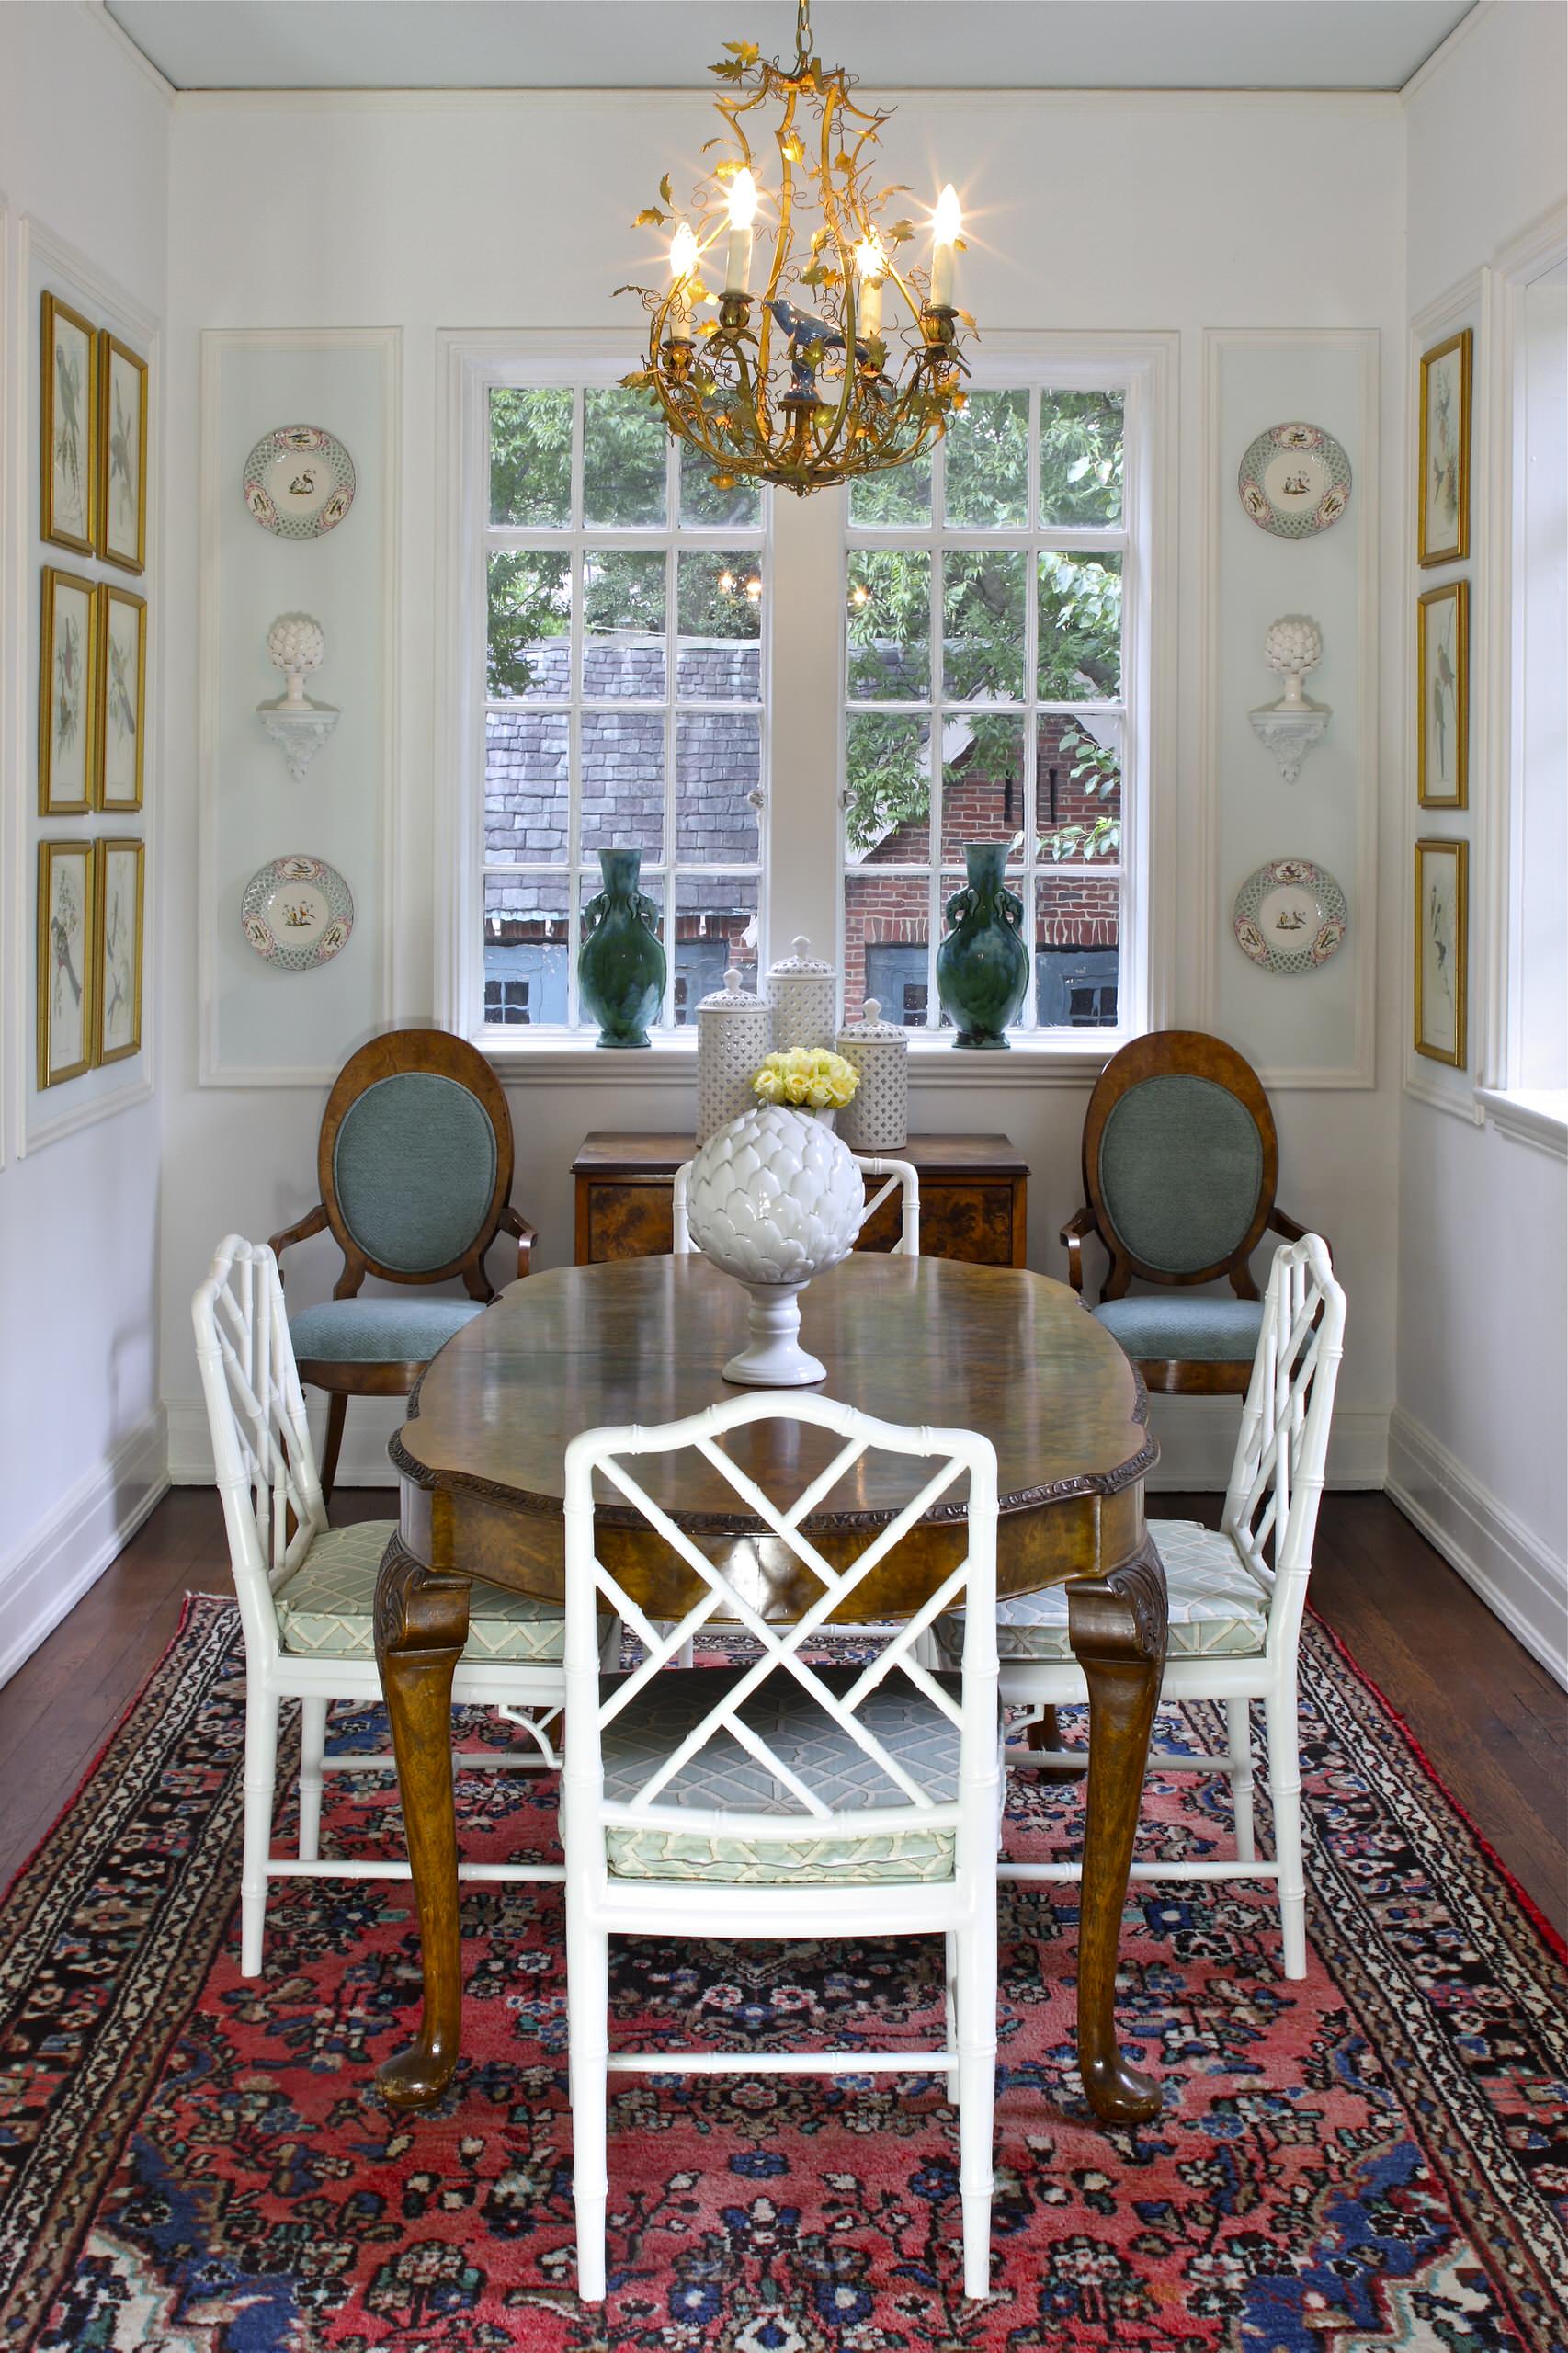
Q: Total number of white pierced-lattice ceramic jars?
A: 3